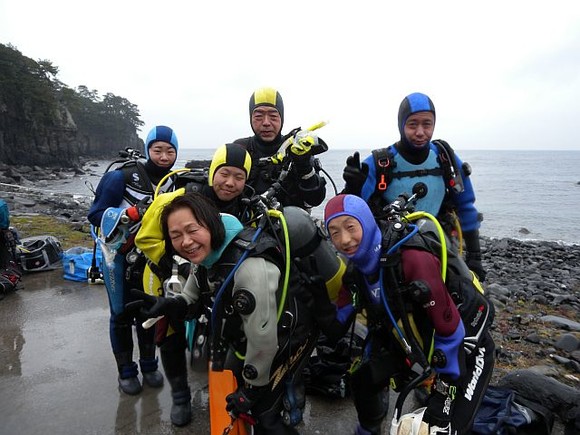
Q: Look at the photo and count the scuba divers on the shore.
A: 6